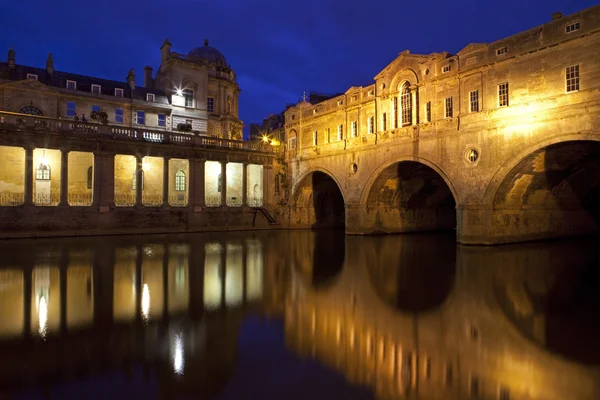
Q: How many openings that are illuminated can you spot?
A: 9